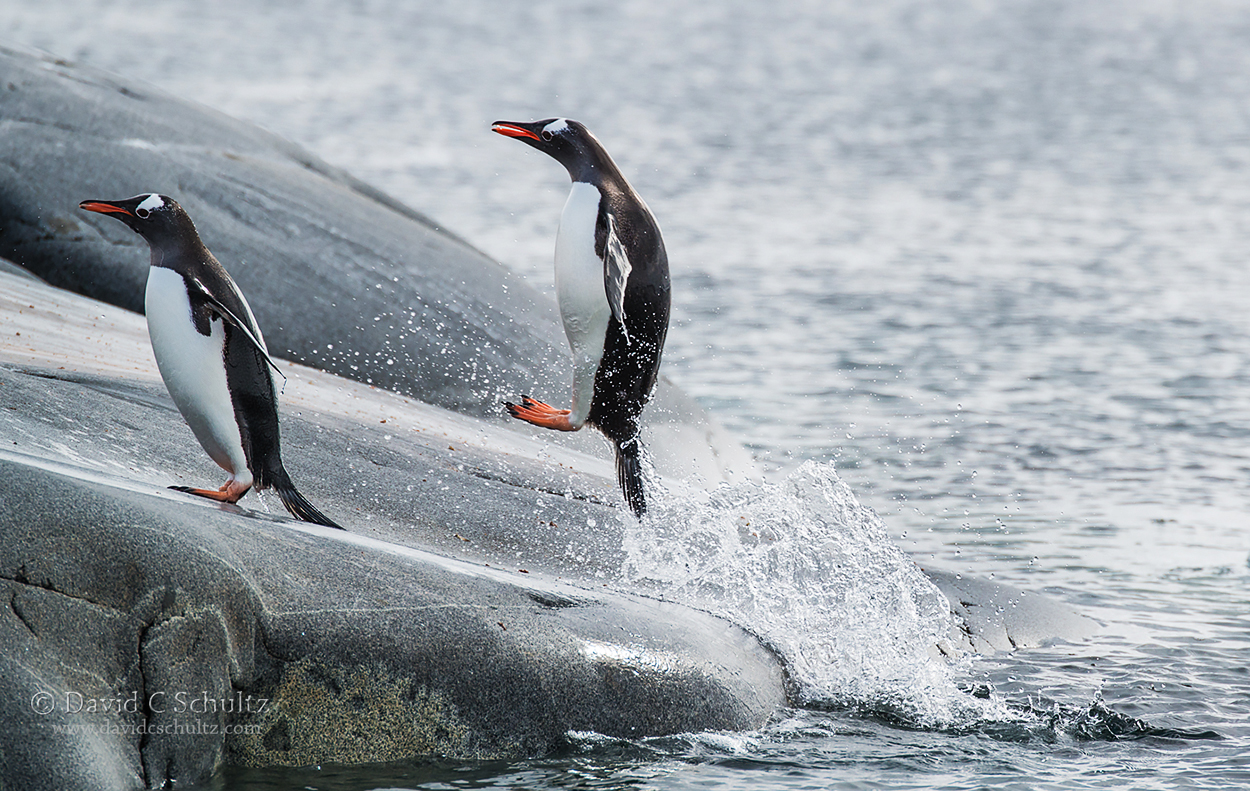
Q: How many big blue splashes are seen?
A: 1